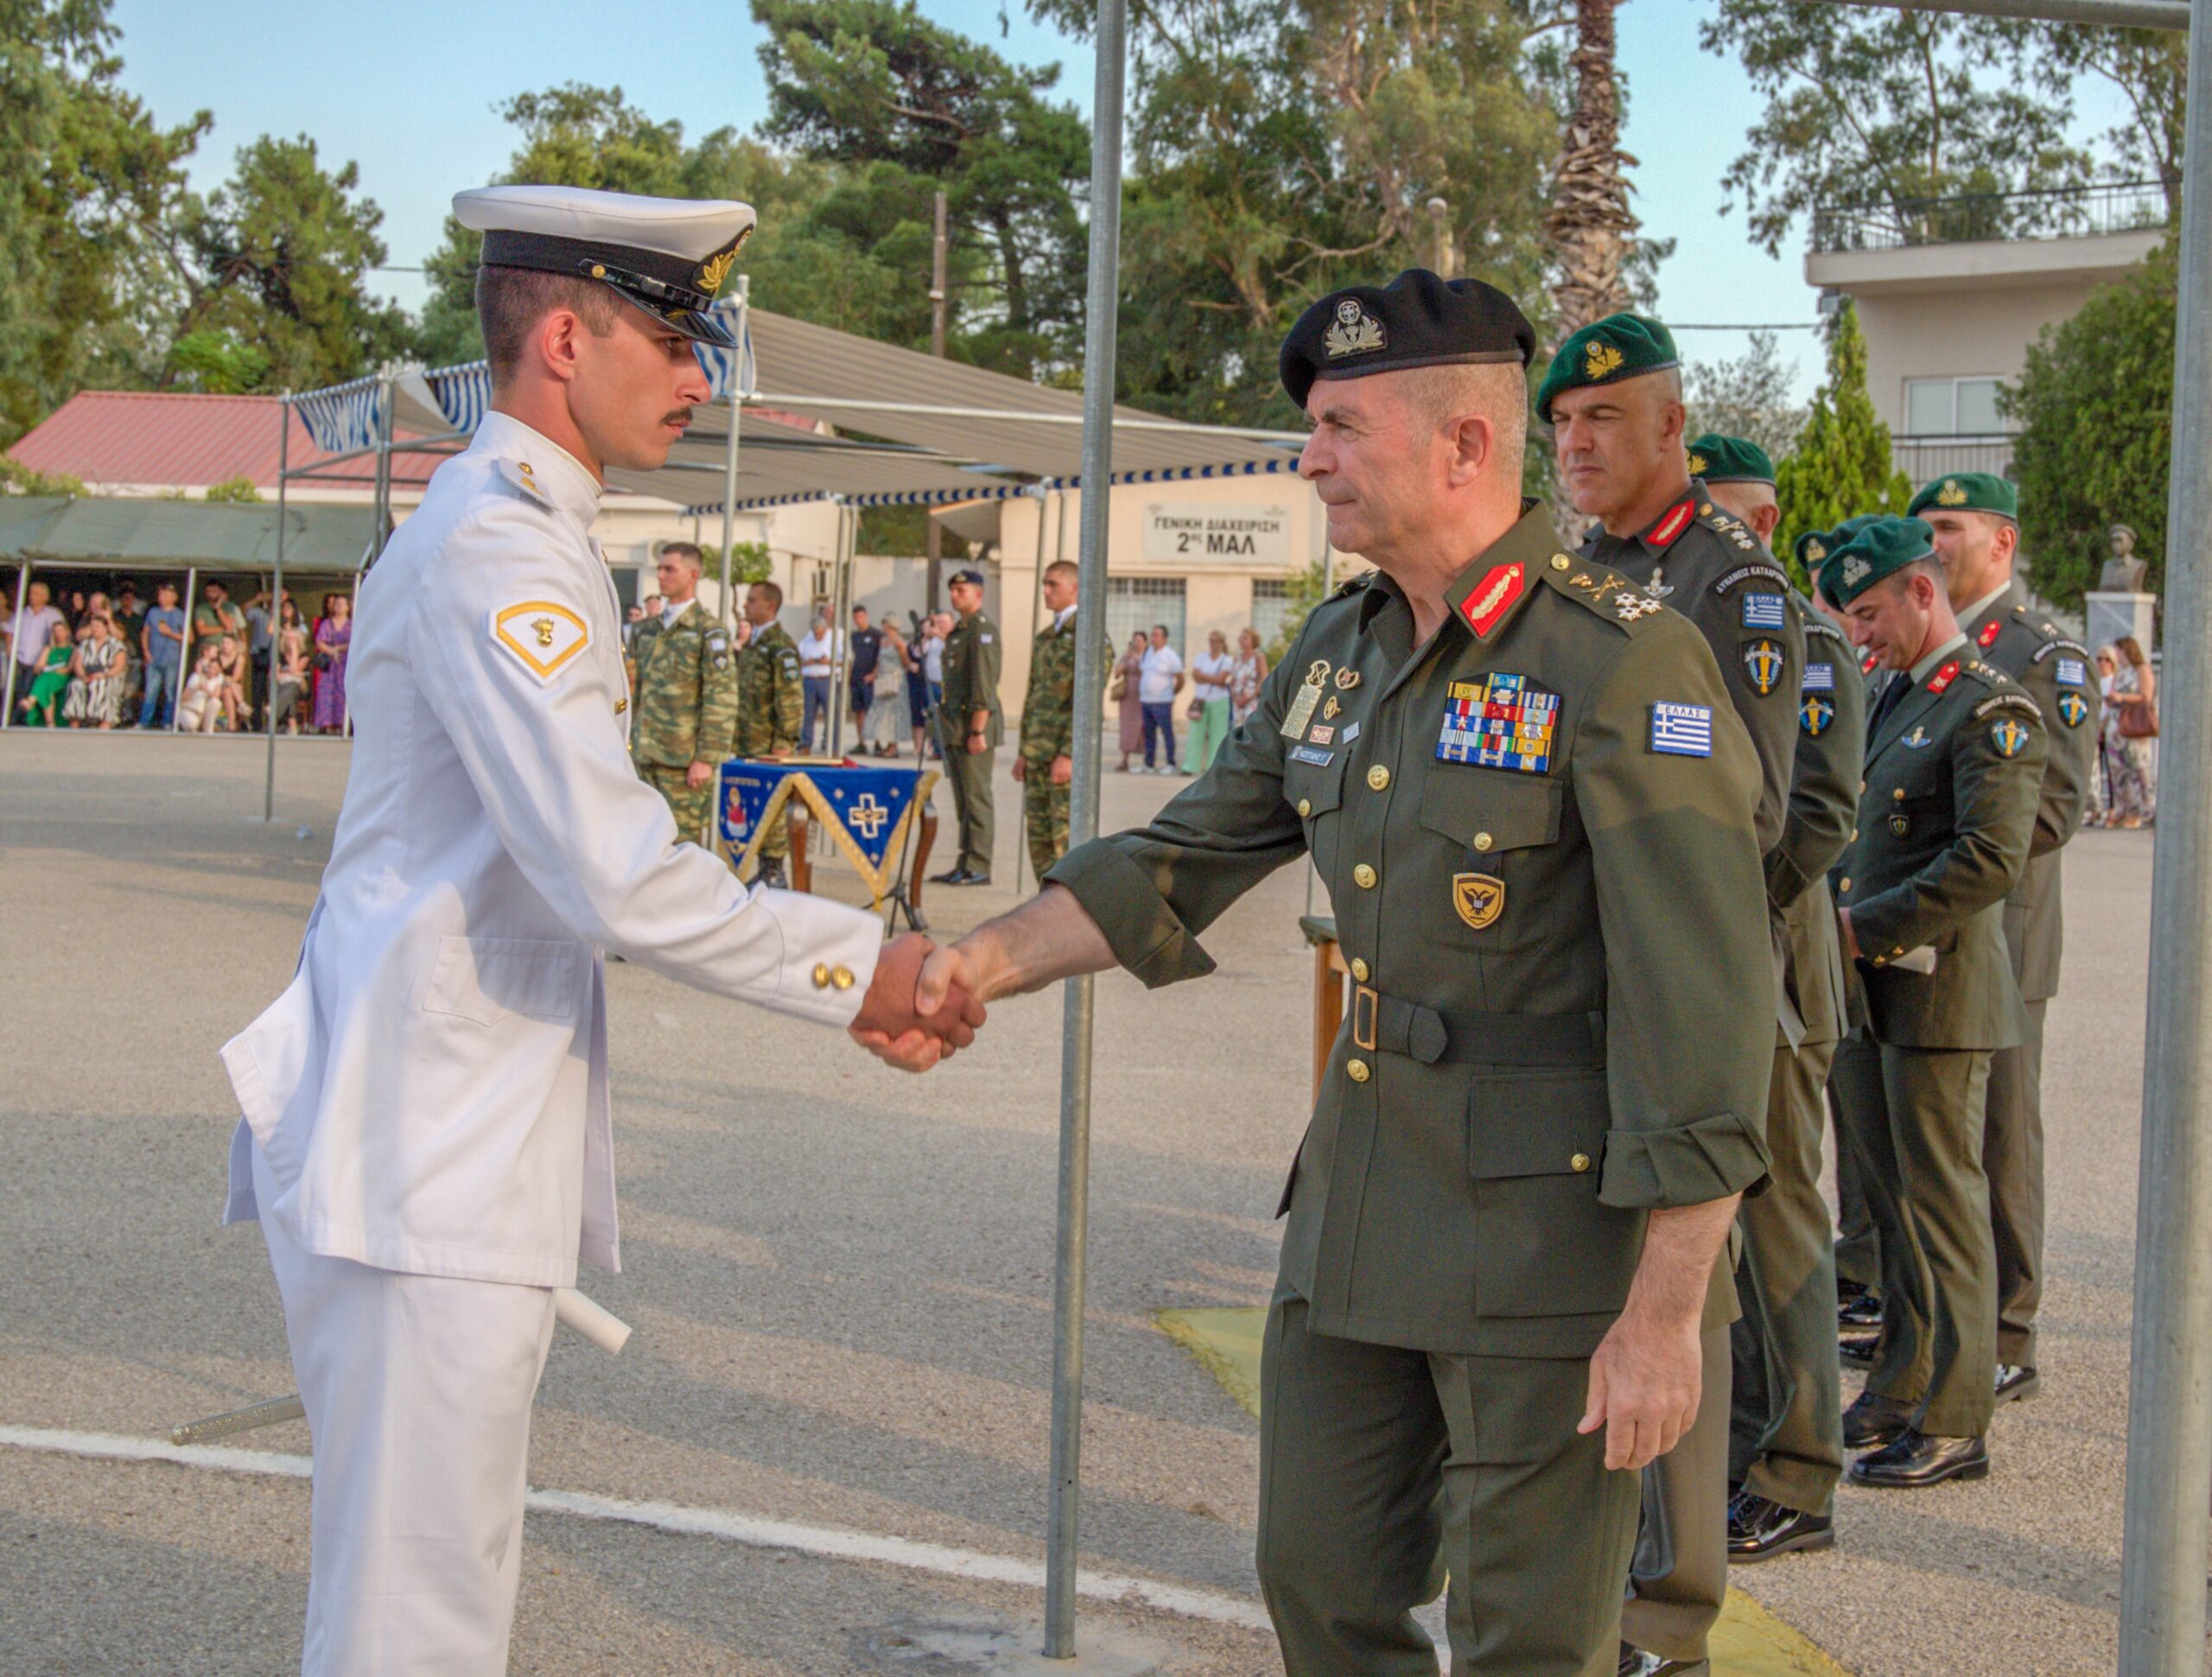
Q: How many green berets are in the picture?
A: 5